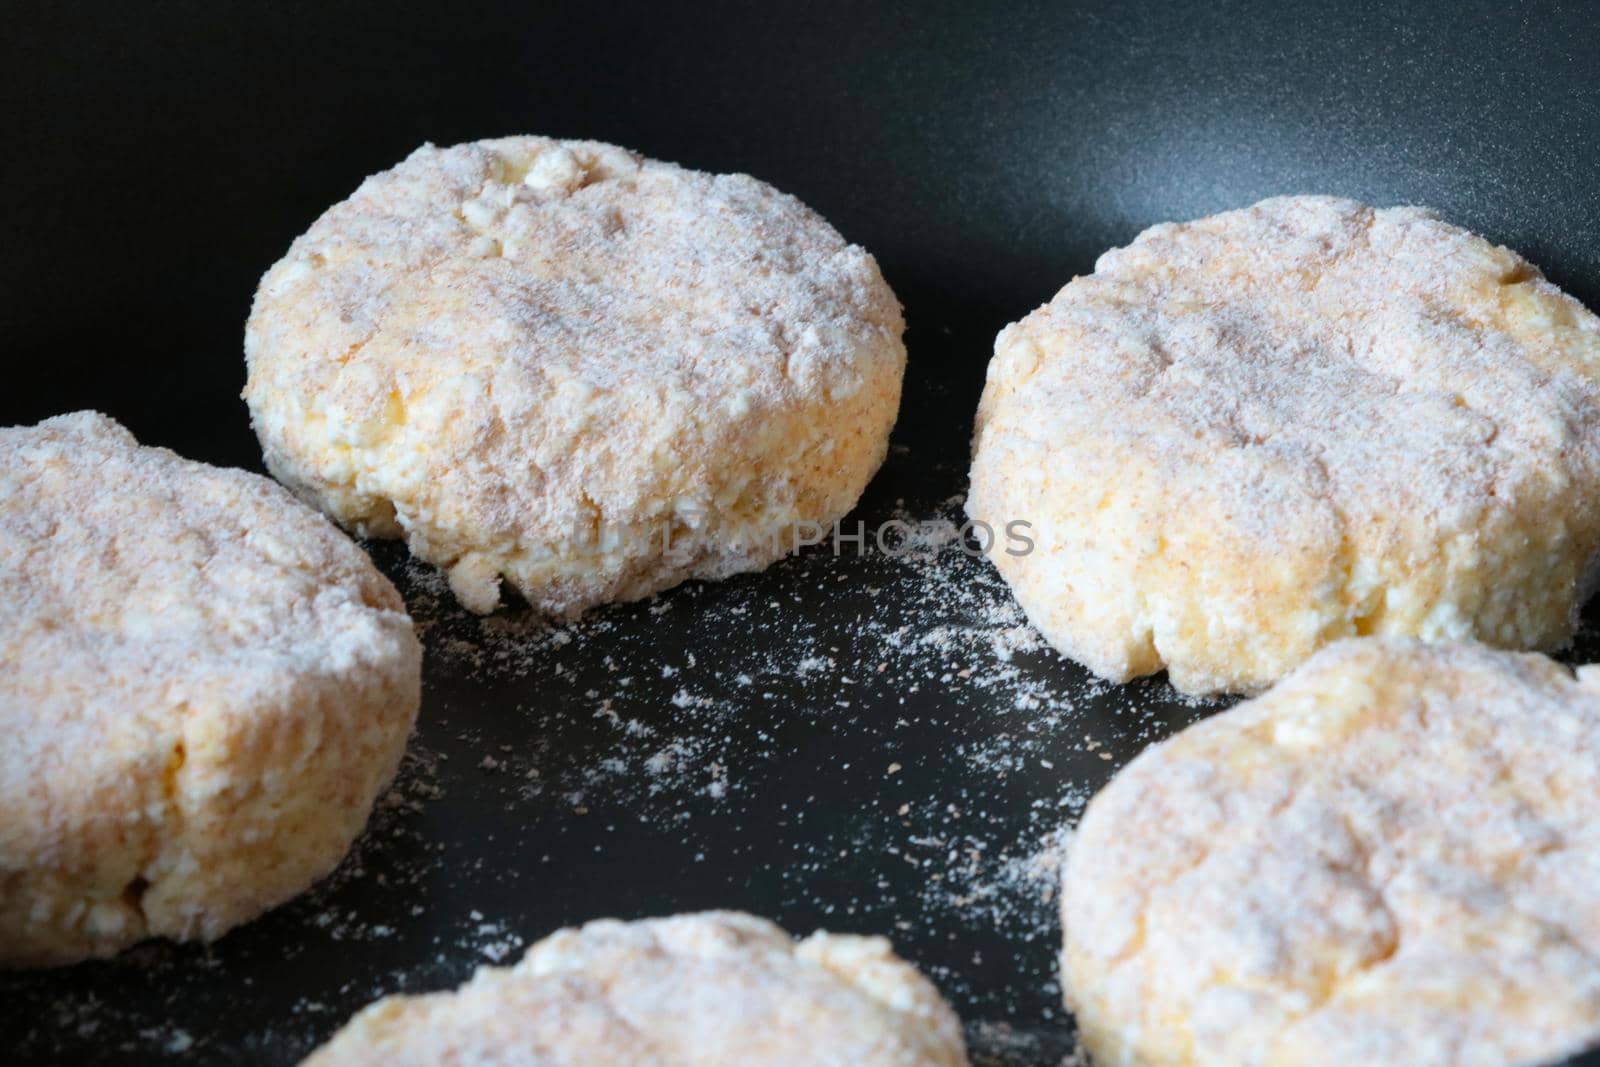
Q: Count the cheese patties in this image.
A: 5